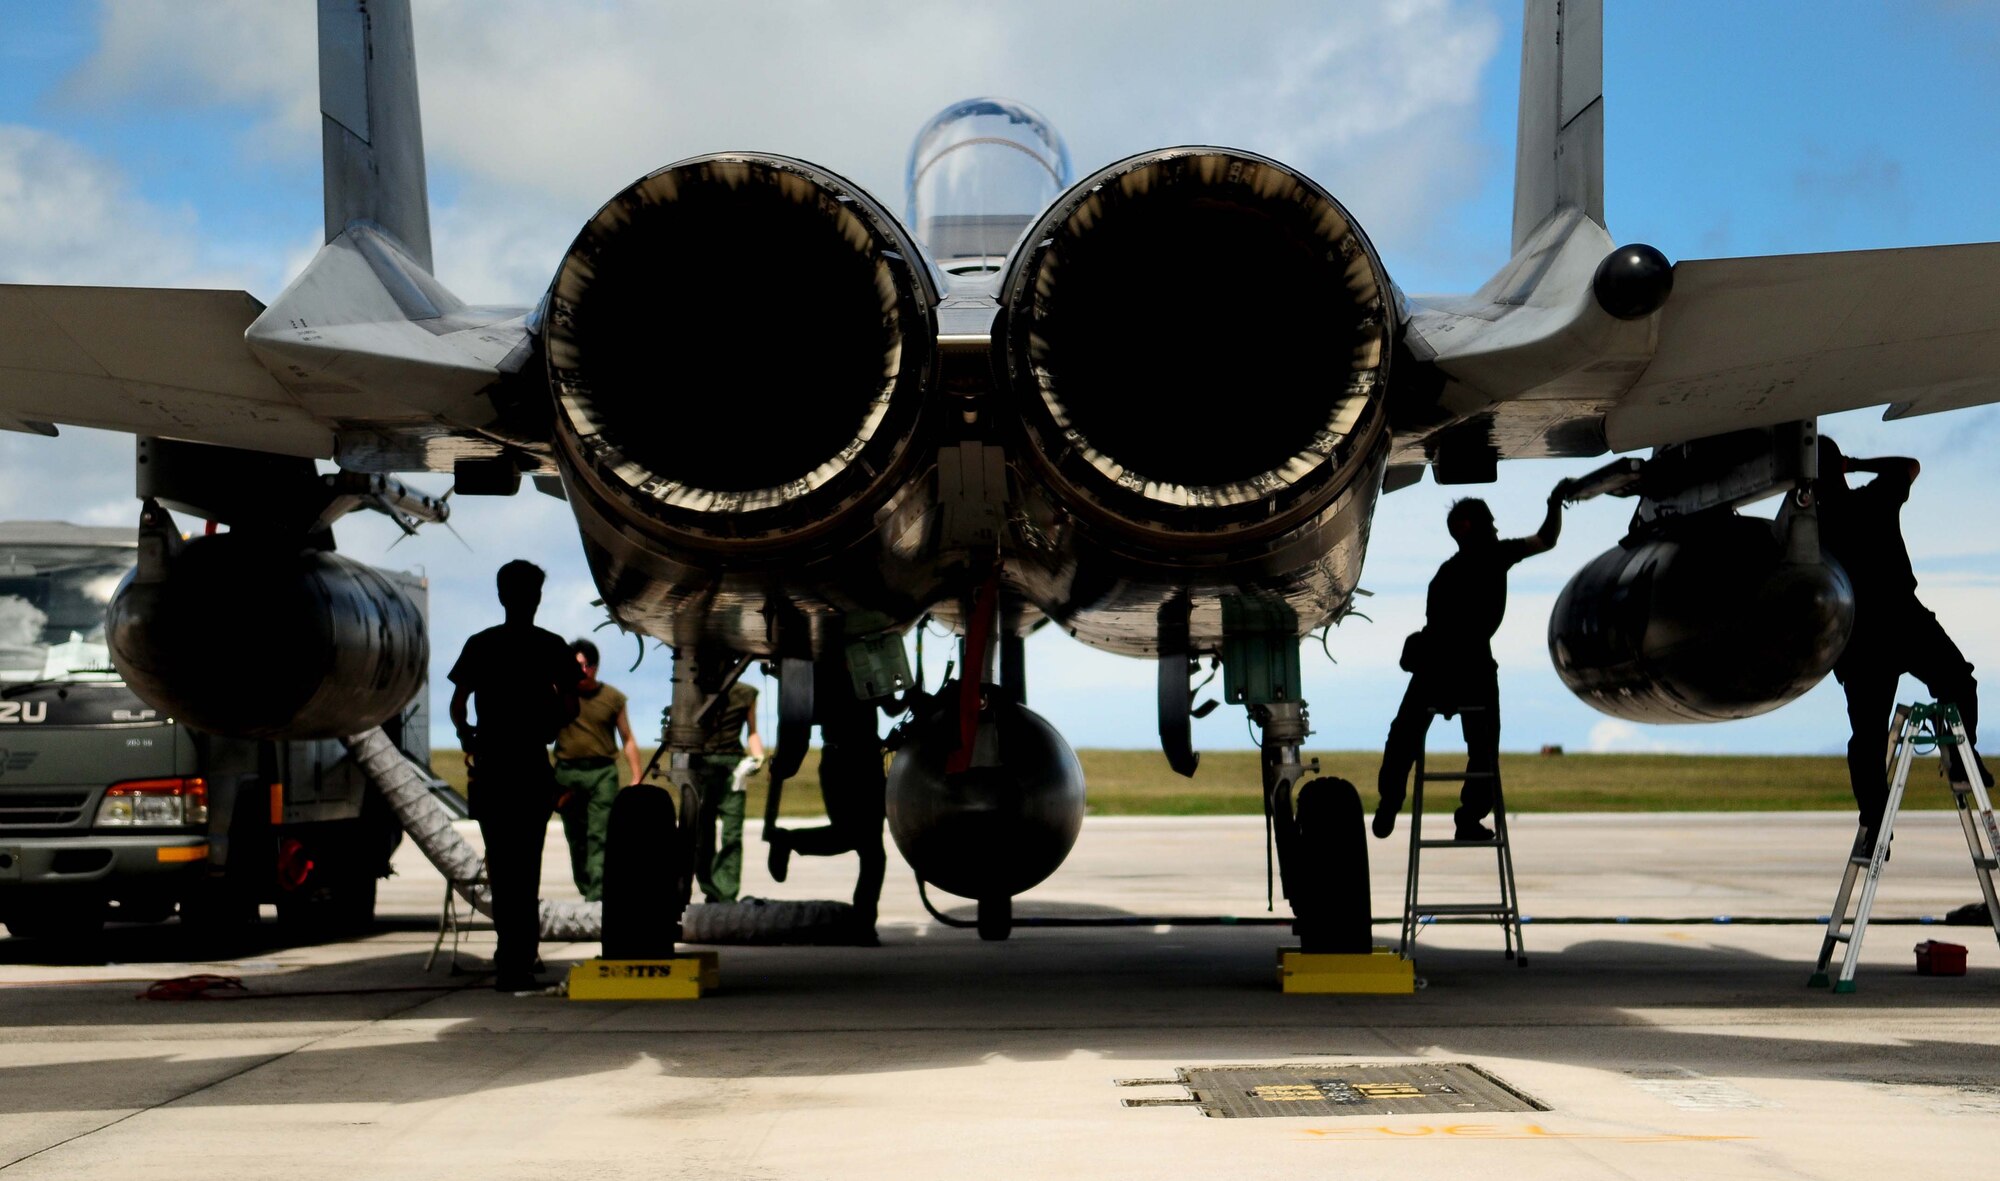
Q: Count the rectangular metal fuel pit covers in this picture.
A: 1